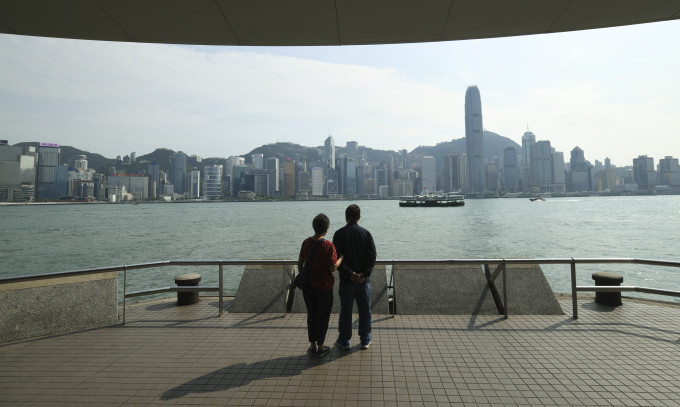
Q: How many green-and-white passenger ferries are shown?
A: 1